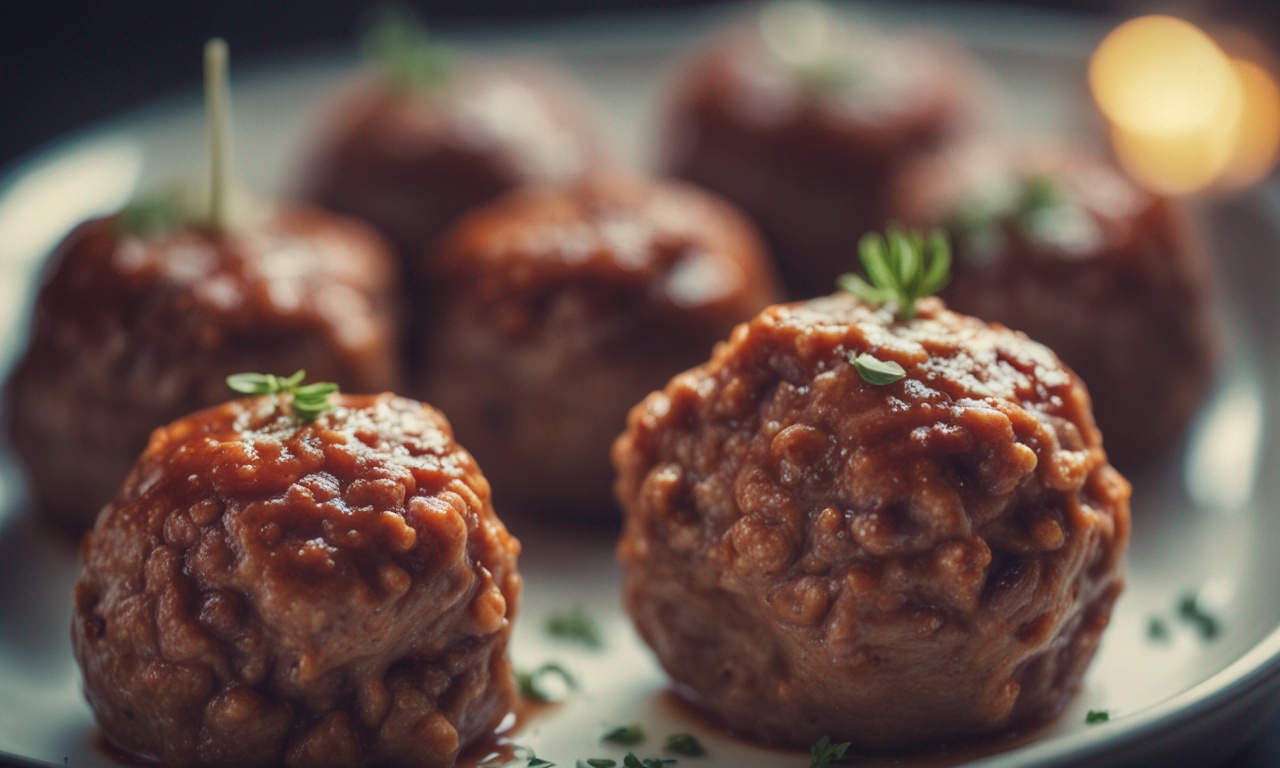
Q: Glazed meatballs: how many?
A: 7